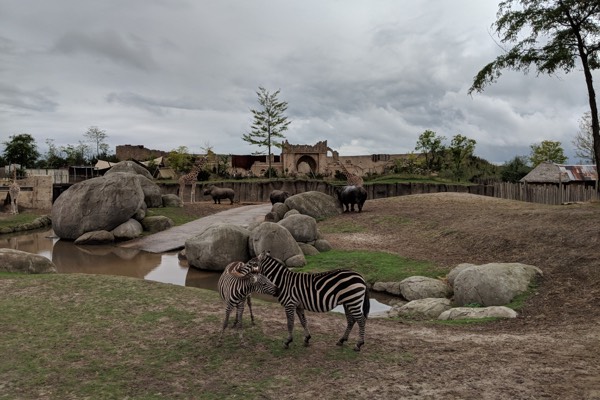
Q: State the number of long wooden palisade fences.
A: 1